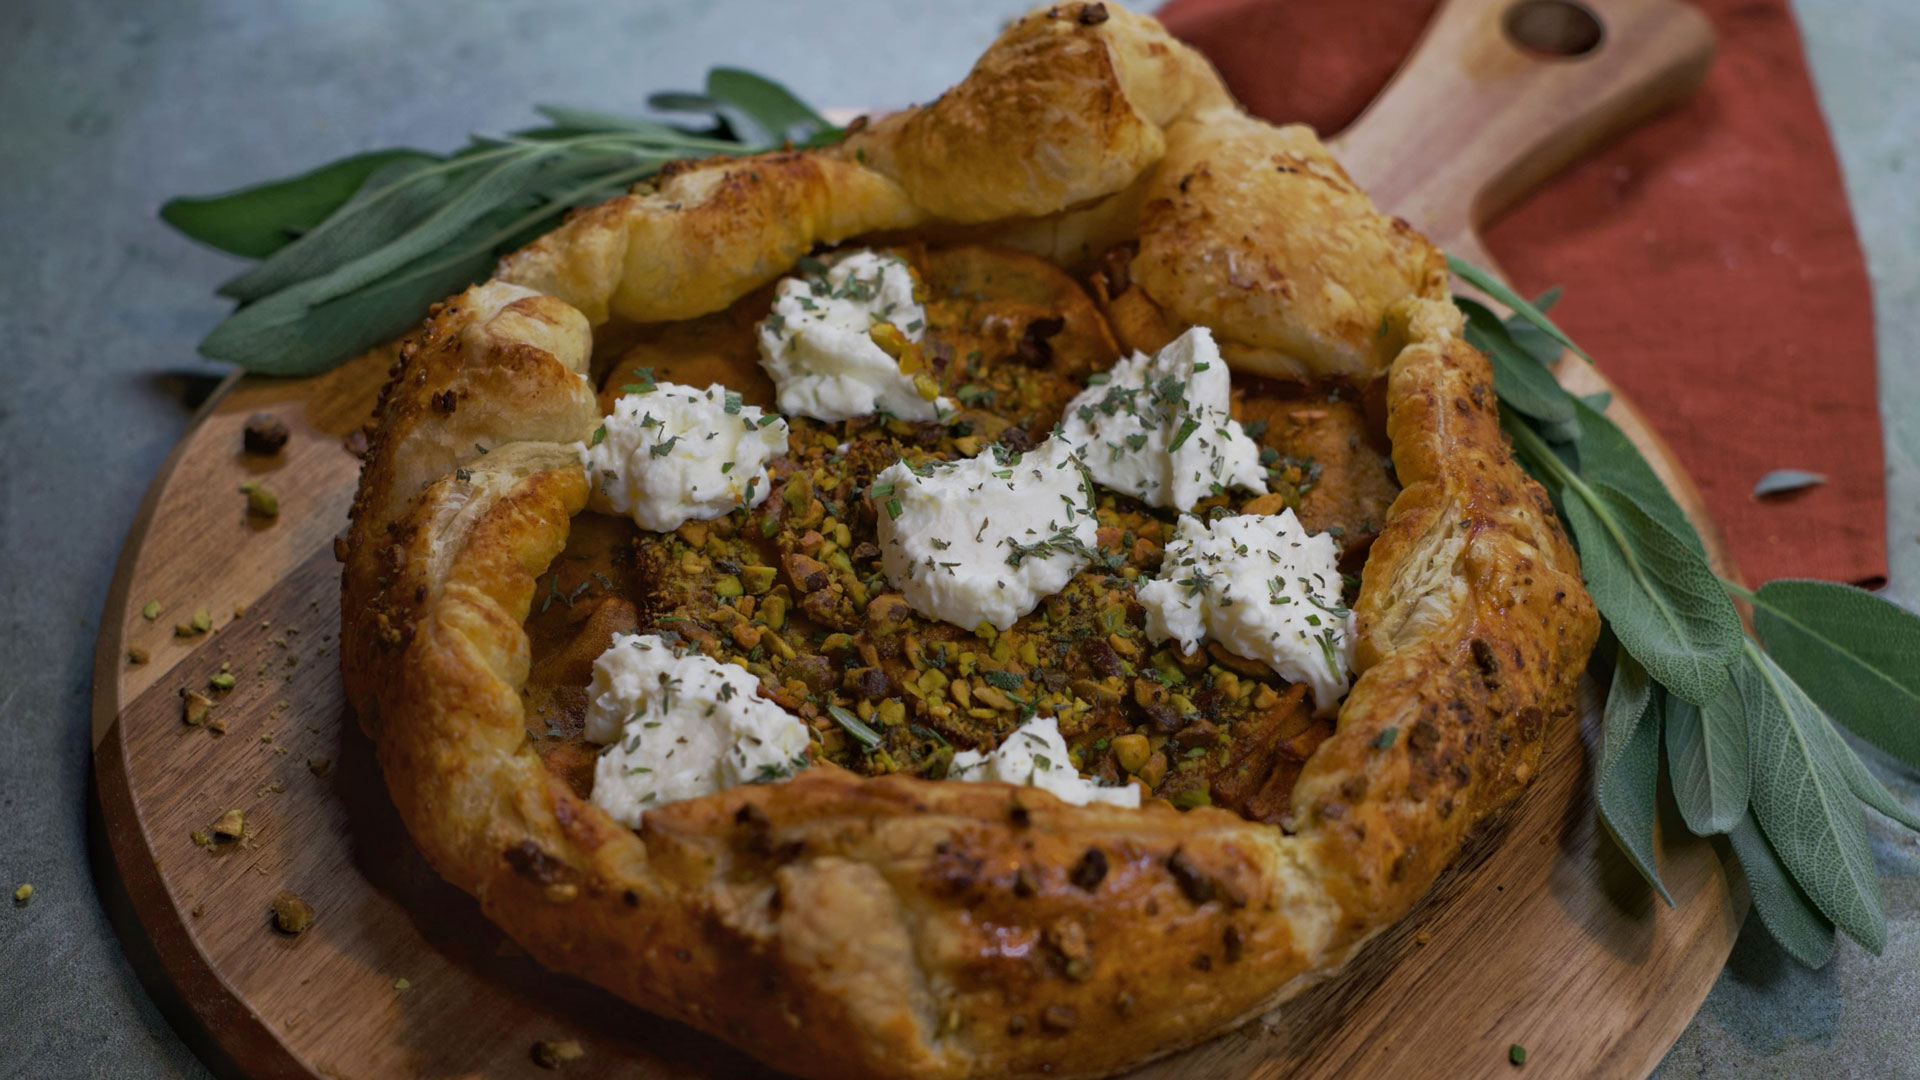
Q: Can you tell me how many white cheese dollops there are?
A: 7